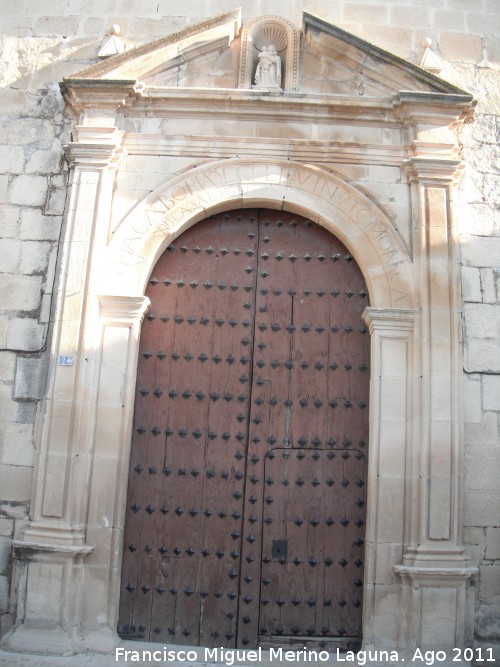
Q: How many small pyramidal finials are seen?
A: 2